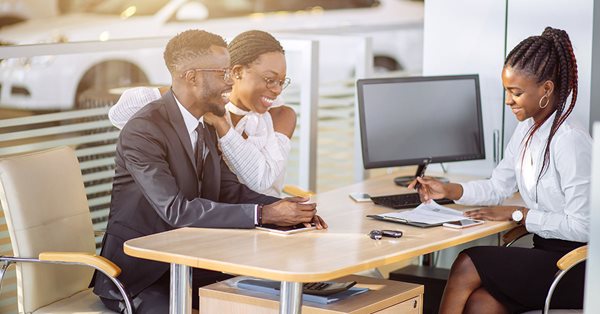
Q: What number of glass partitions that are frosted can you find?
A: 2